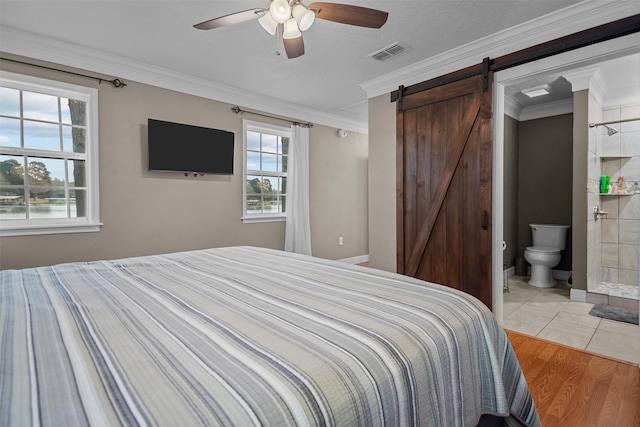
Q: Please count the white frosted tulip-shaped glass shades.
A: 4